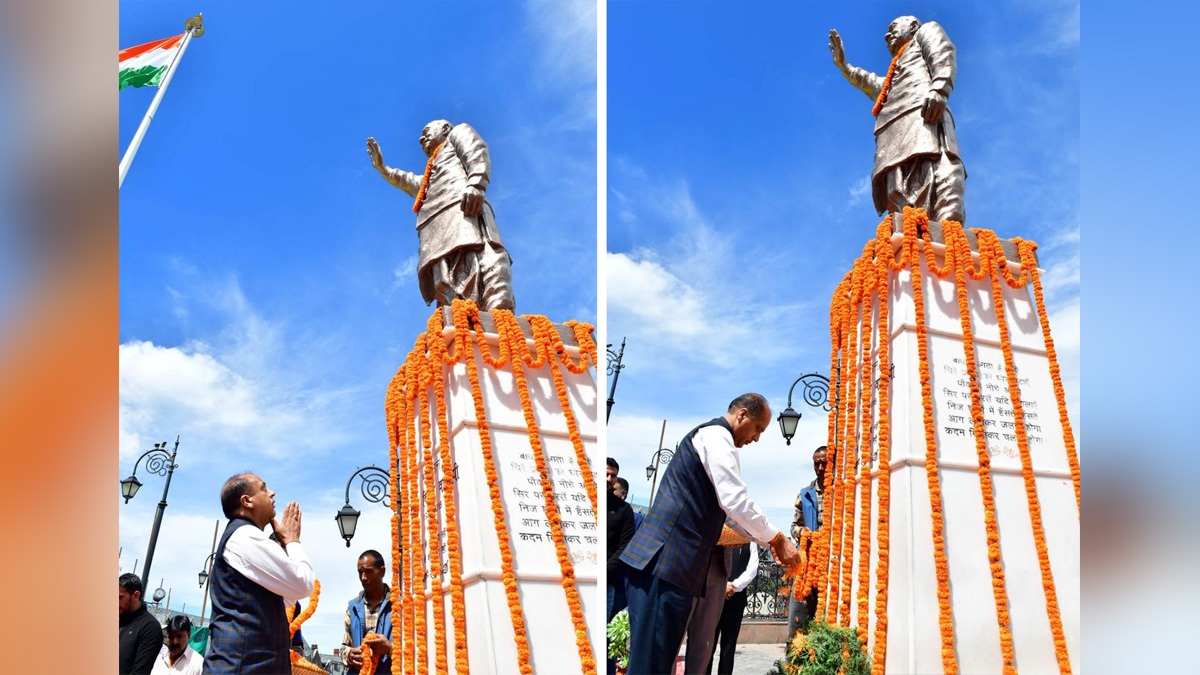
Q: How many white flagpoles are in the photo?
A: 1